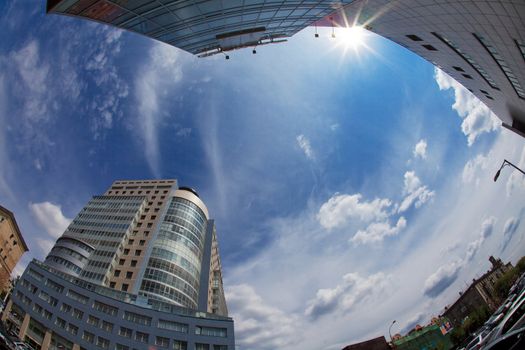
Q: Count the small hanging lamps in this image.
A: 4